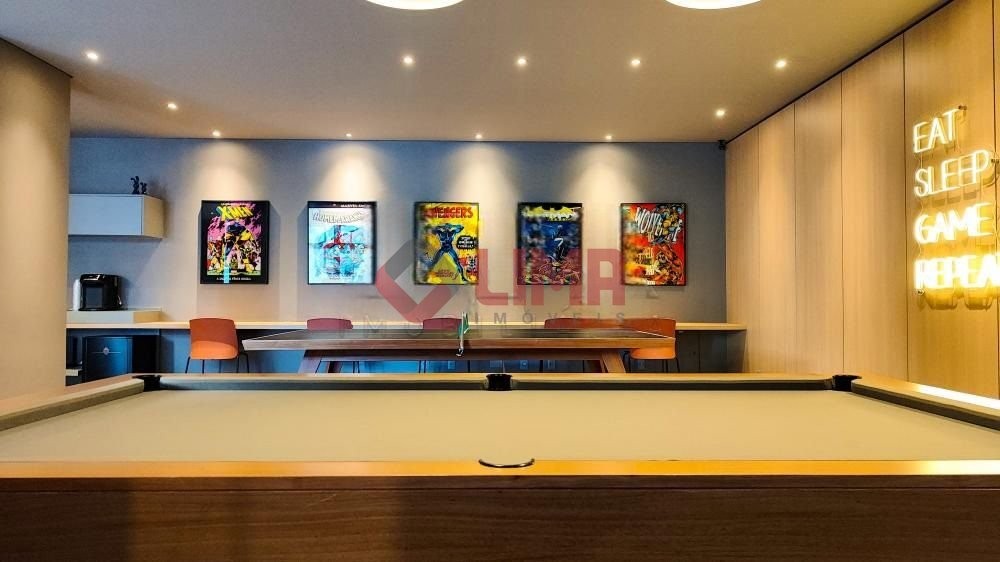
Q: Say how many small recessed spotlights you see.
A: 11